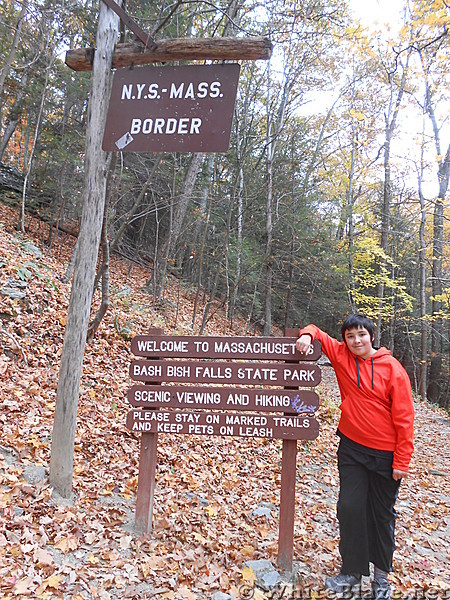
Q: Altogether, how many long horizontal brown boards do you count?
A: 4